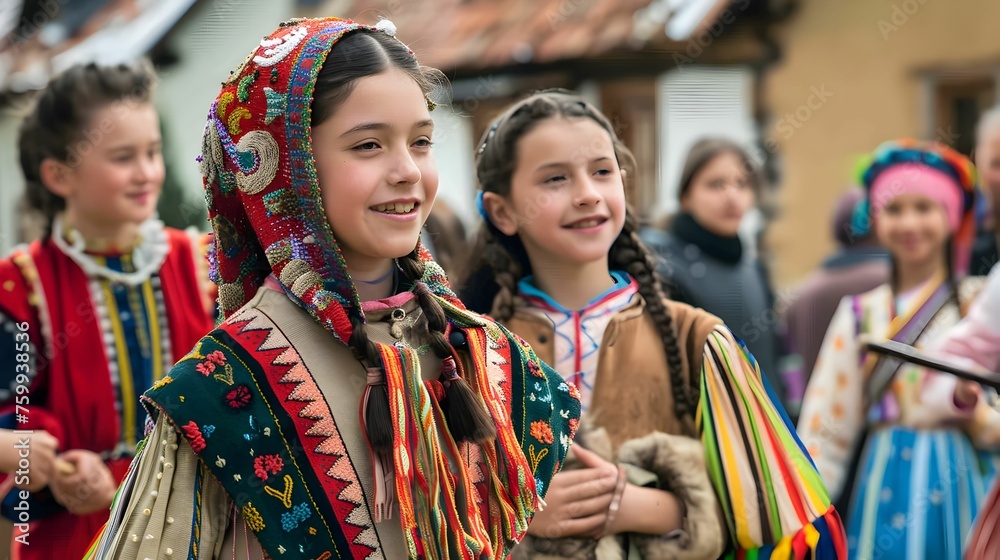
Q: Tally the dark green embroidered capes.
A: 1